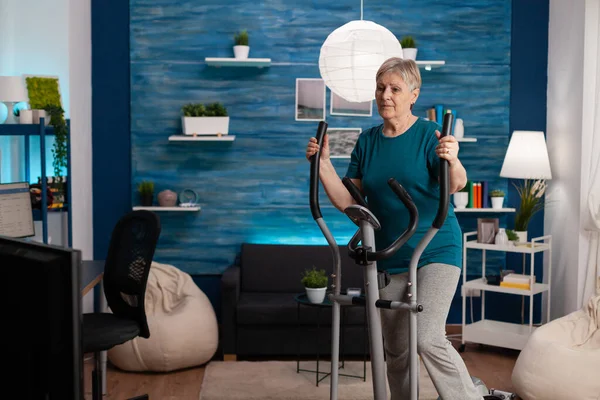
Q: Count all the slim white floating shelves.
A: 6